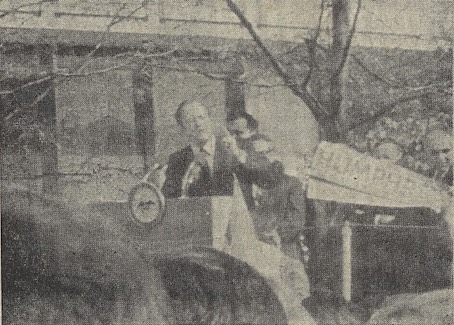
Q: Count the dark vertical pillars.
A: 3